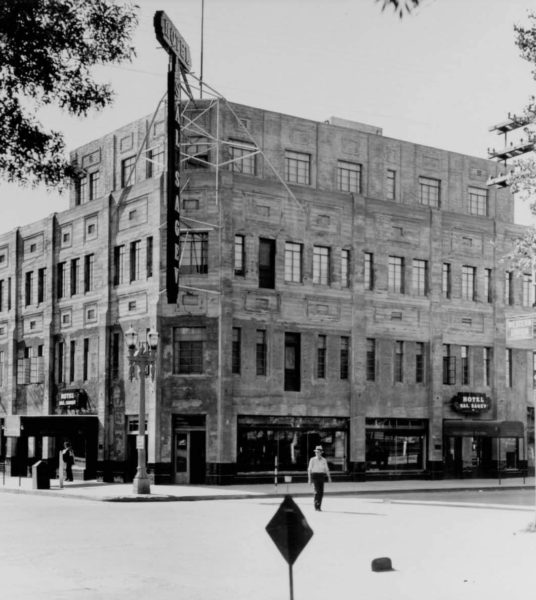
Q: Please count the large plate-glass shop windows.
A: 2